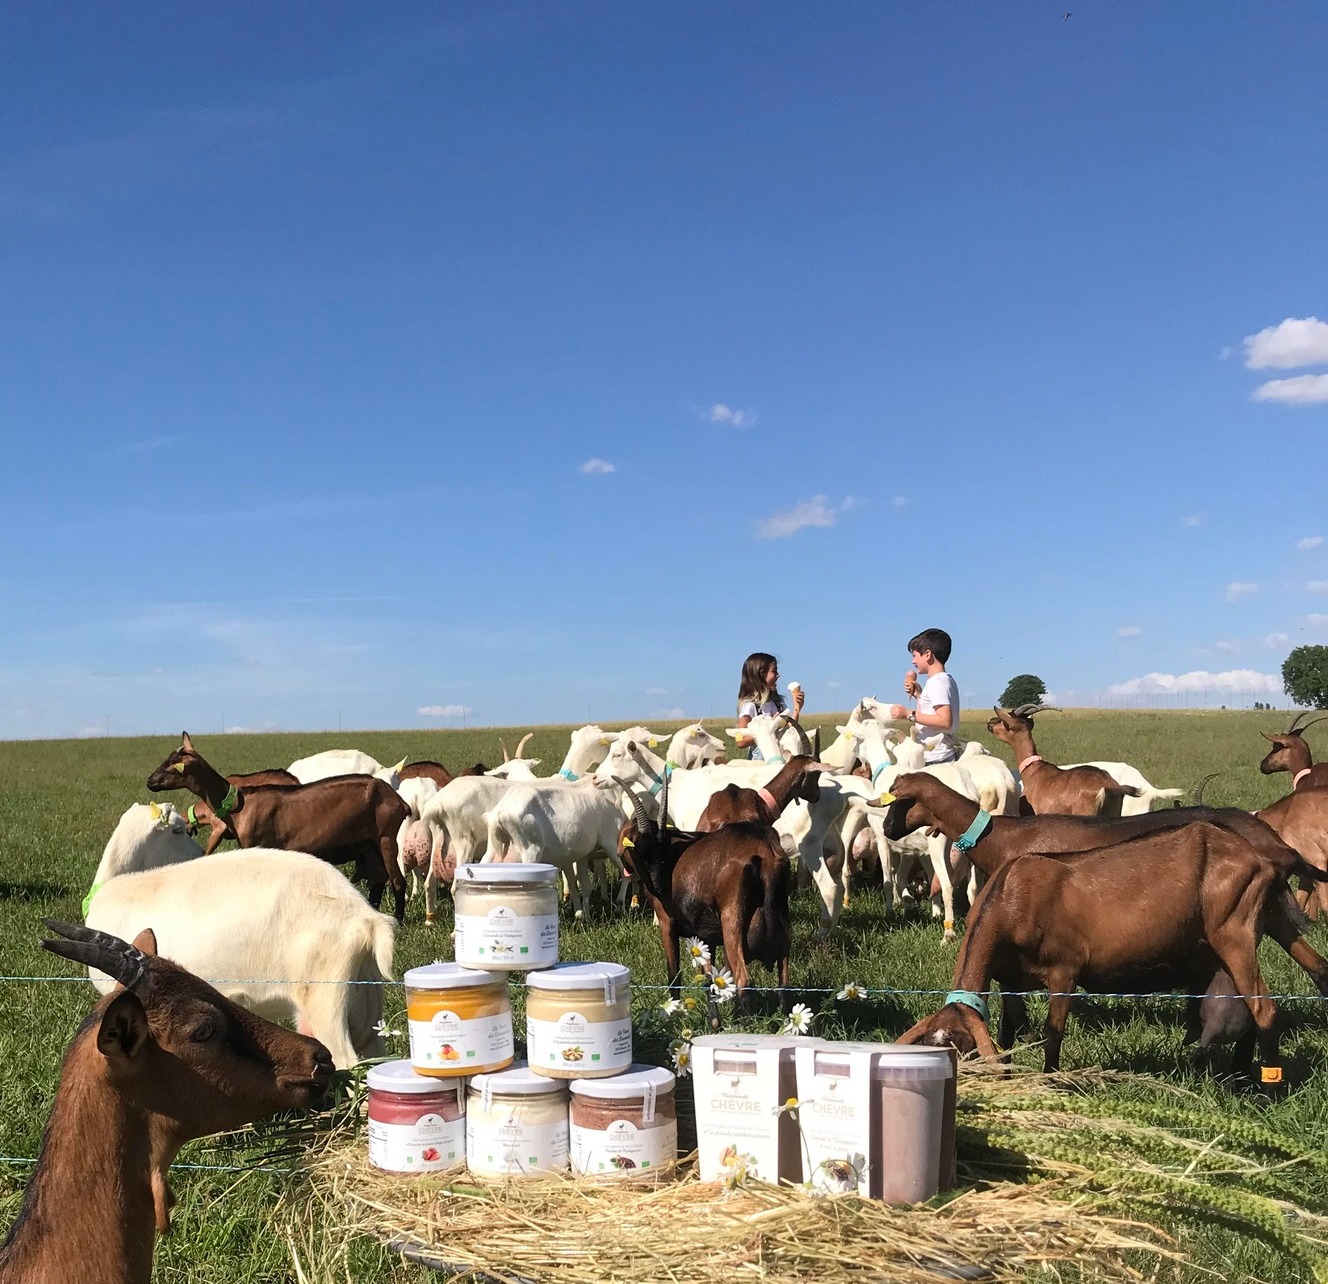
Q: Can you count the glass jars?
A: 6